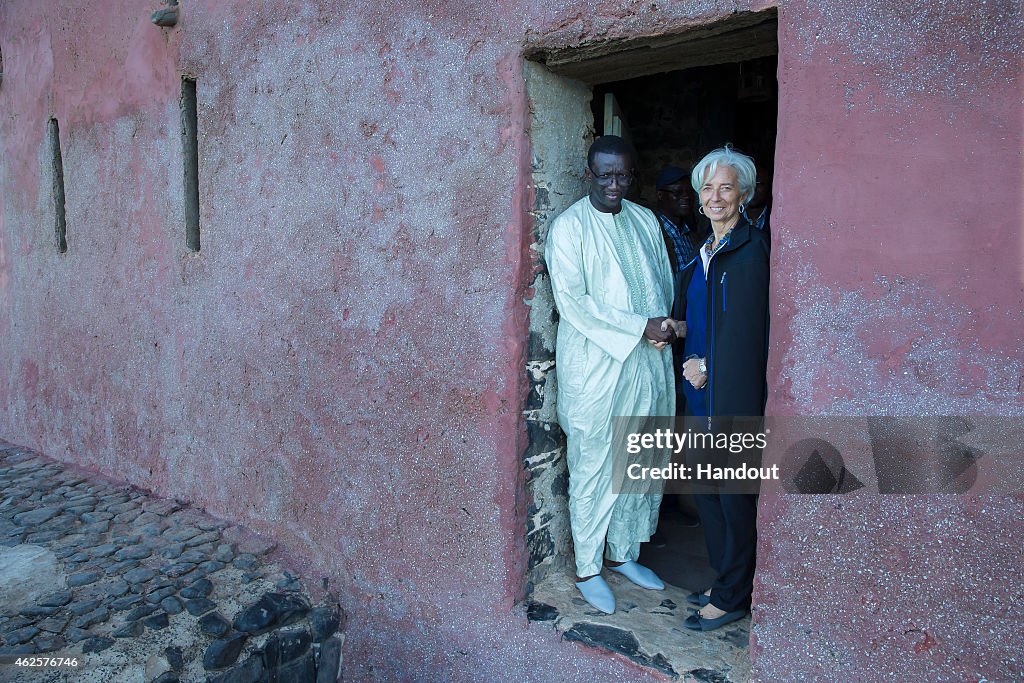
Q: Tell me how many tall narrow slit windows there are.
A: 2